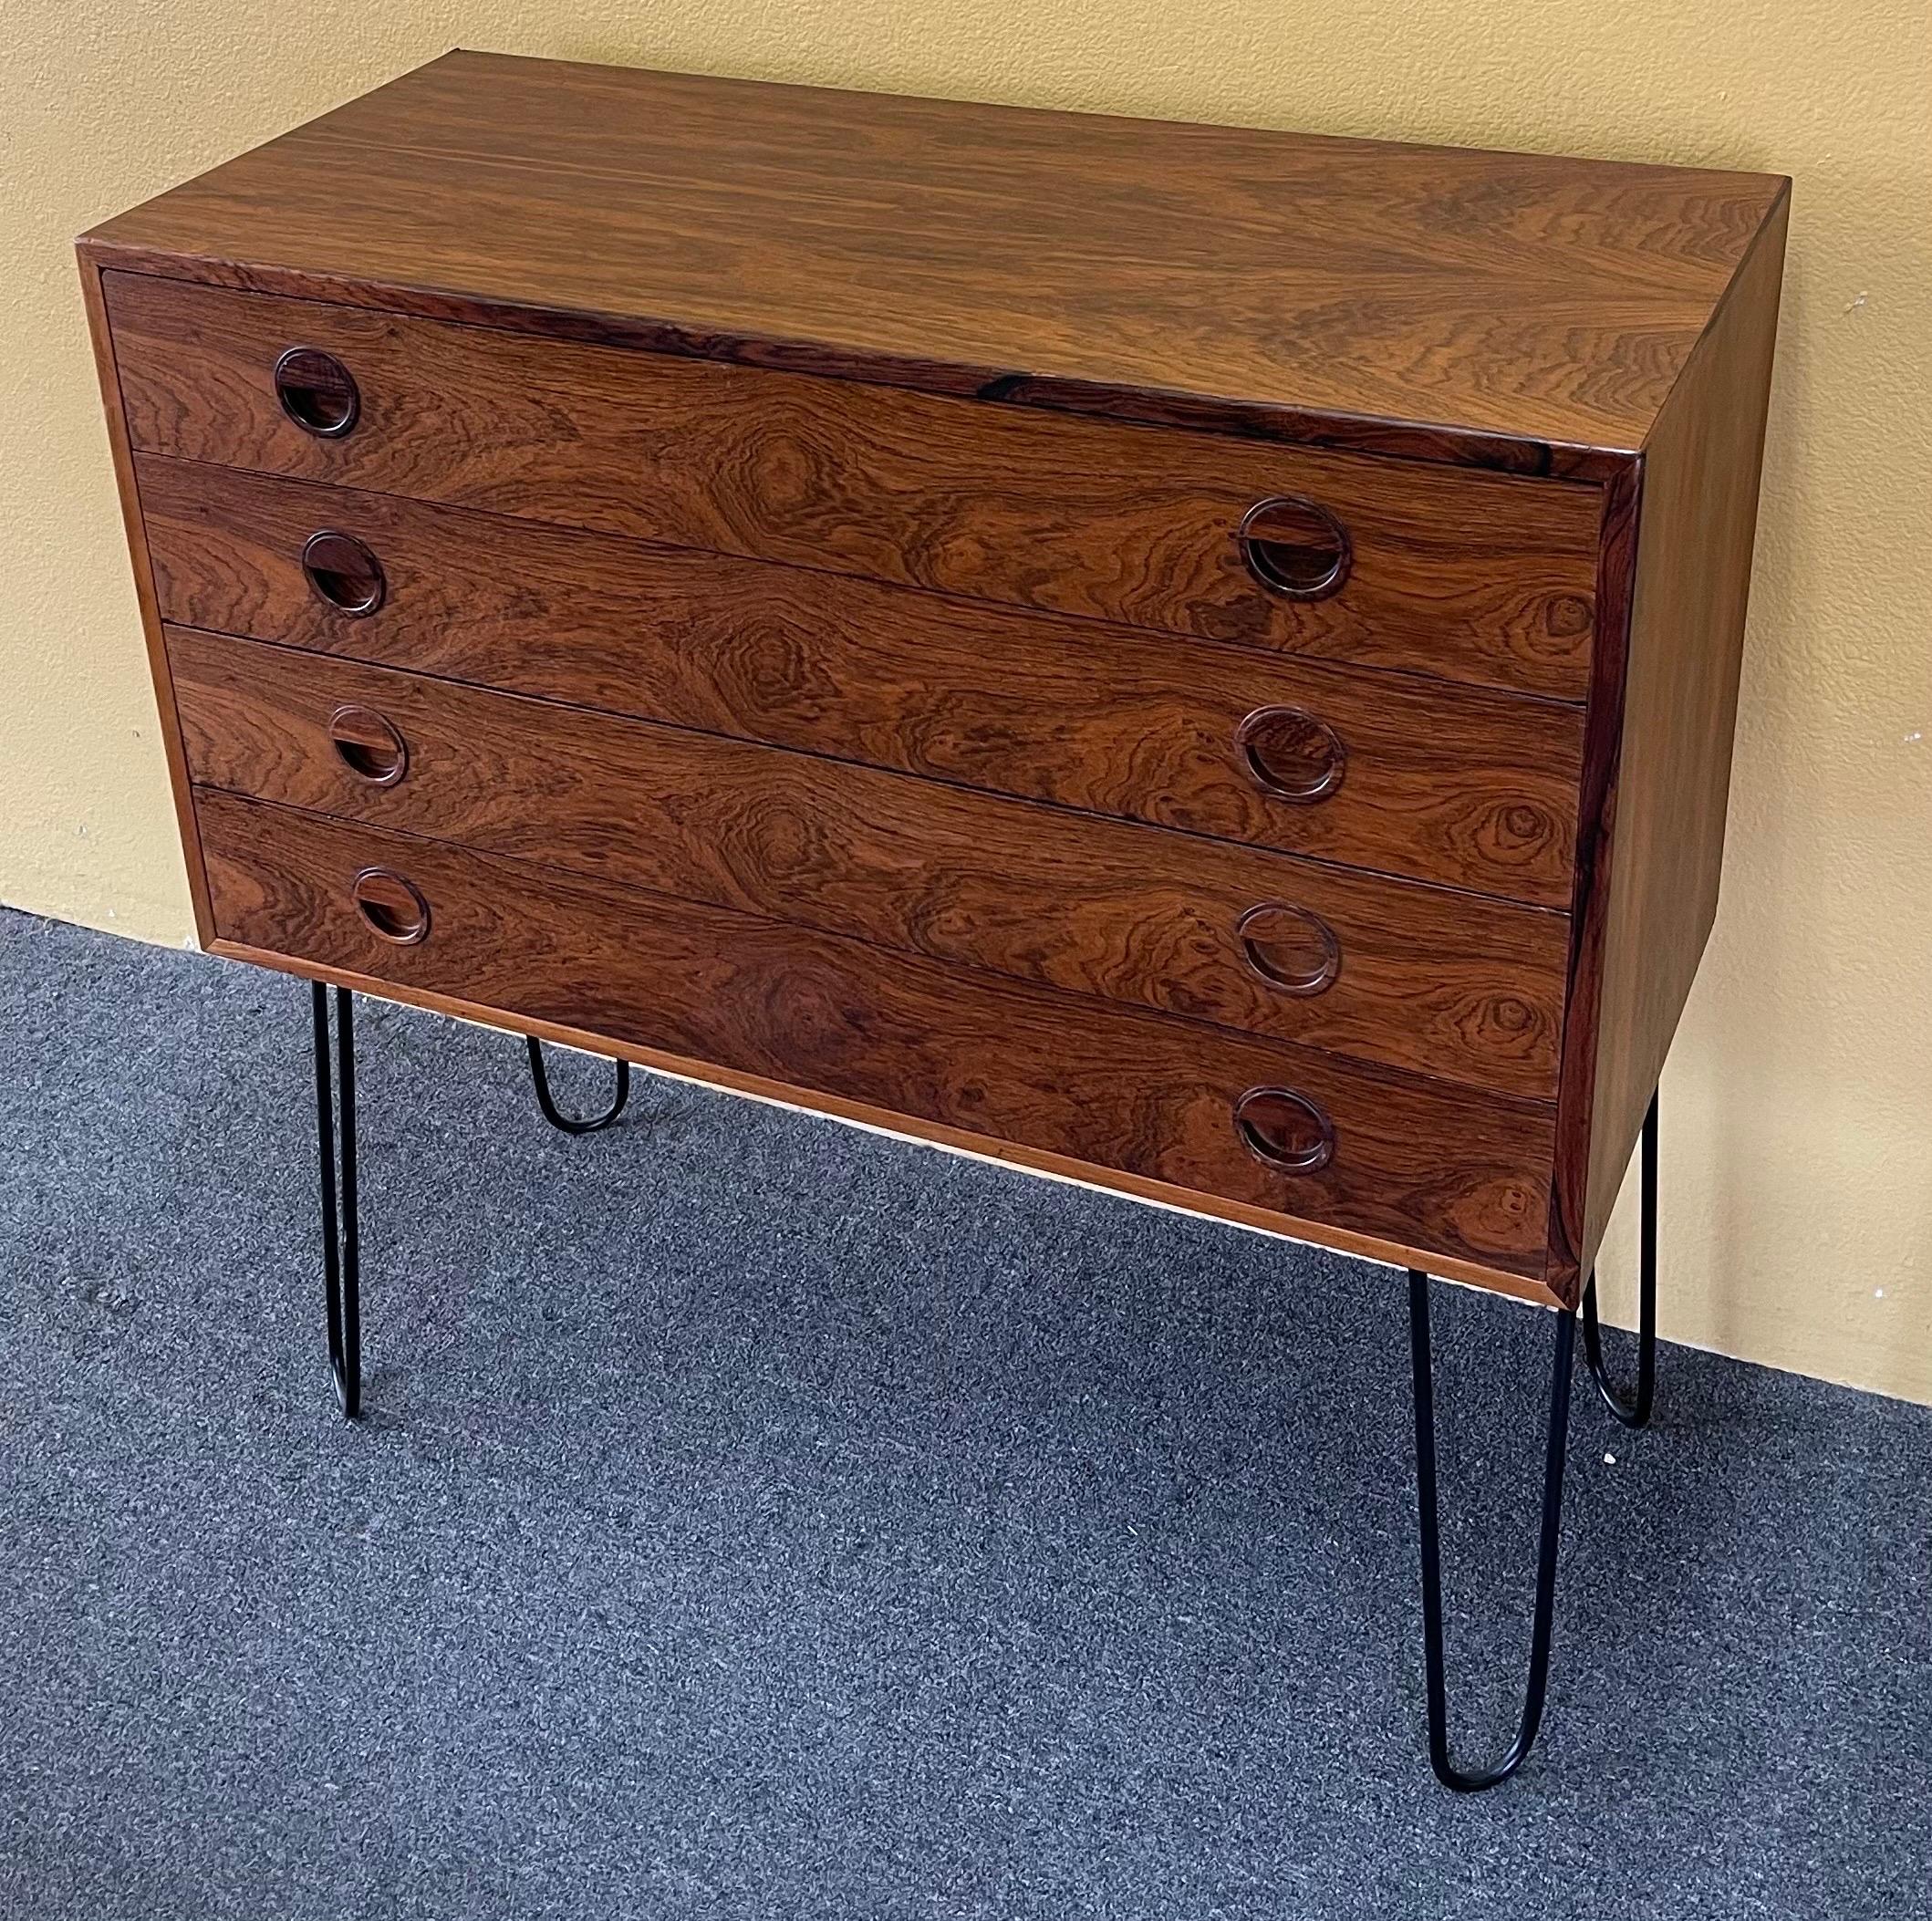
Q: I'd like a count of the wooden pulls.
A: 8